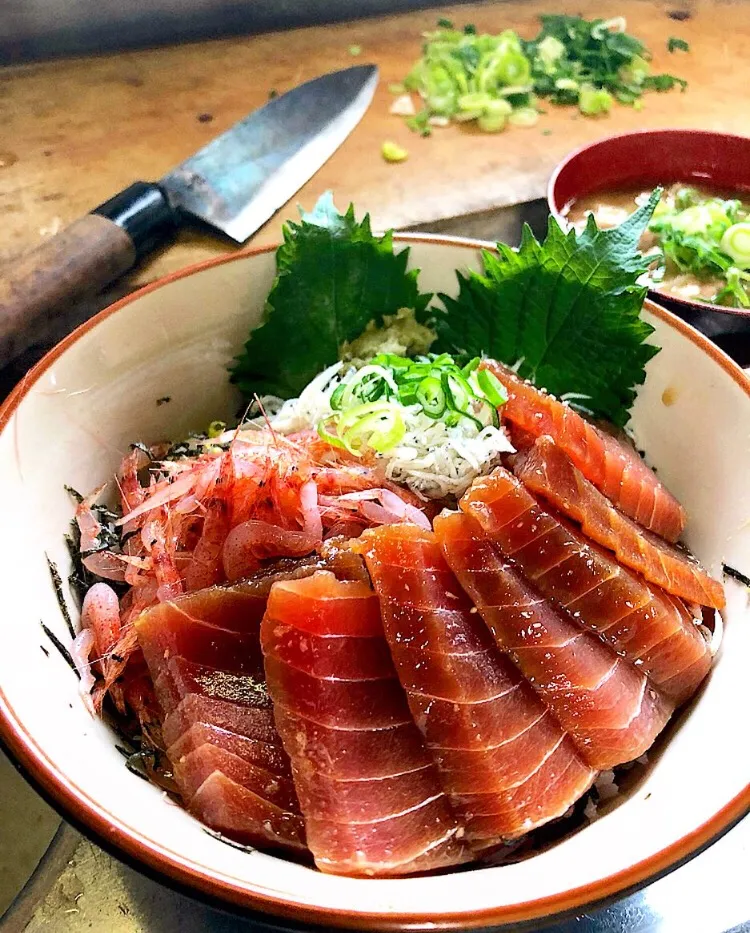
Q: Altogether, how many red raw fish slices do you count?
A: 7